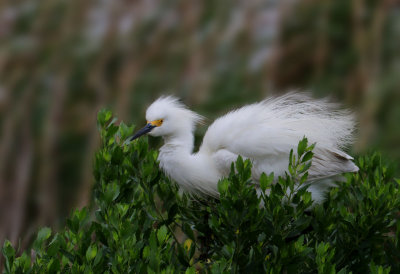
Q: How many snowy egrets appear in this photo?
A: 1